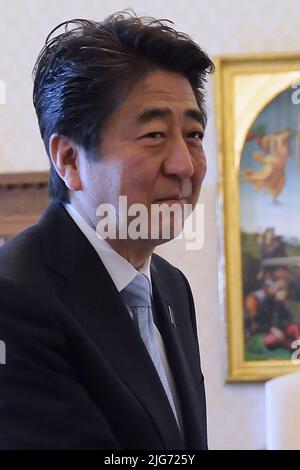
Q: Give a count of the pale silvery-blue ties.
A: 1